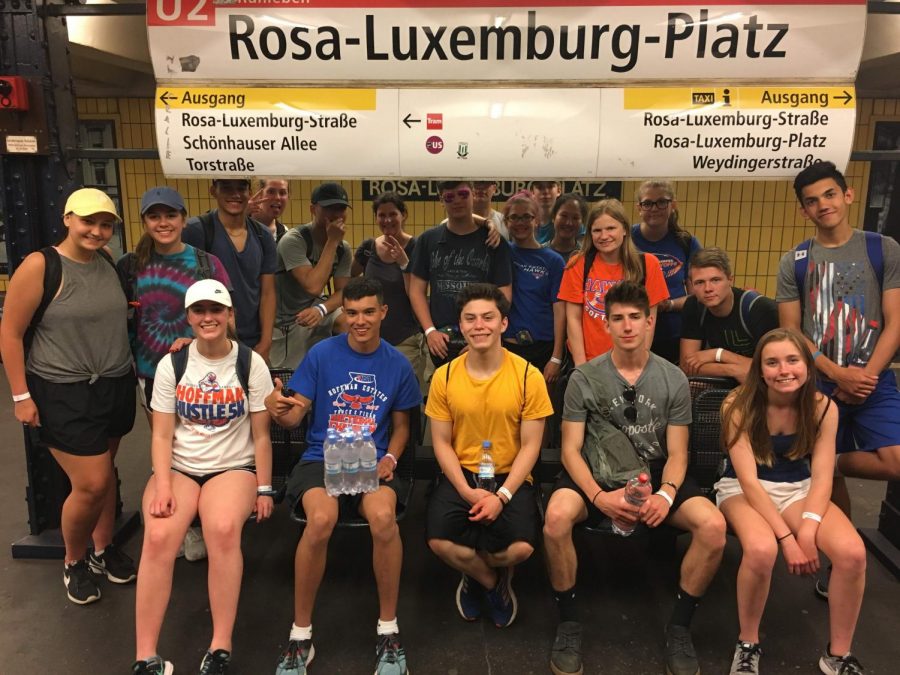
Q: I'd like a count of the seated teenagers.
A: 5